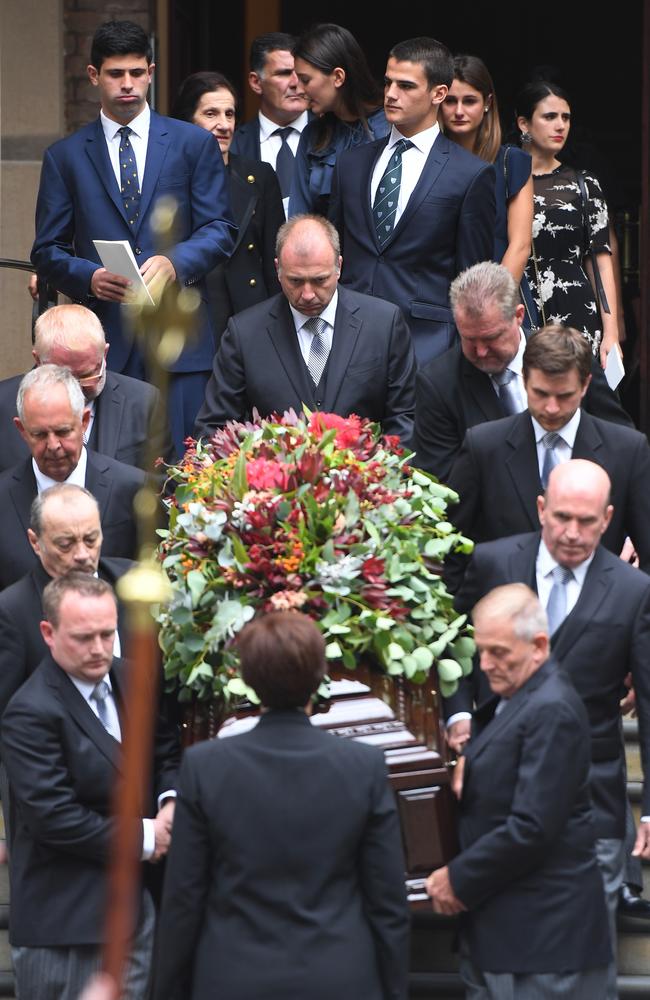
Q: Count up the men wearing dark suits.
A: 12